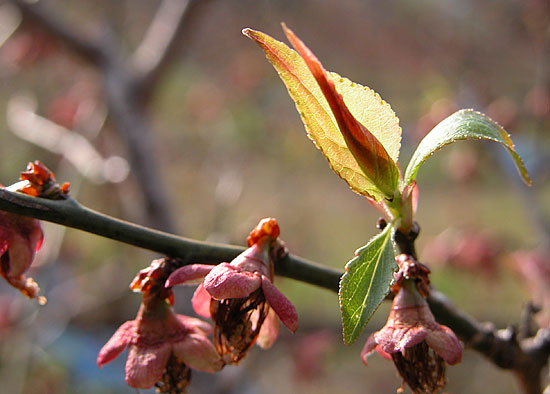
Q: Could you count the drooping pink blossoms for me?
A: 4